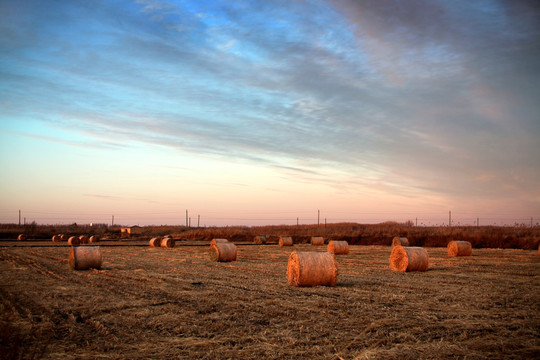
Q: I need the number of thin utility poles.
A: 13